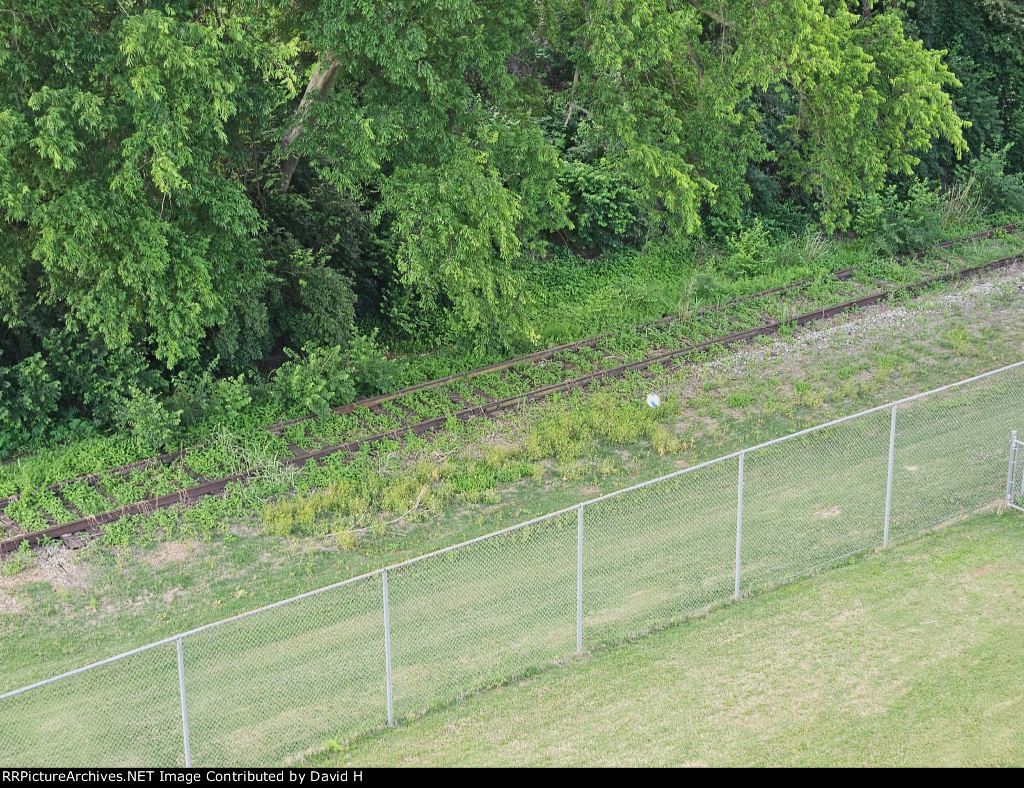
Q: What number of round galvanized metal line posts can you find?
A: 5